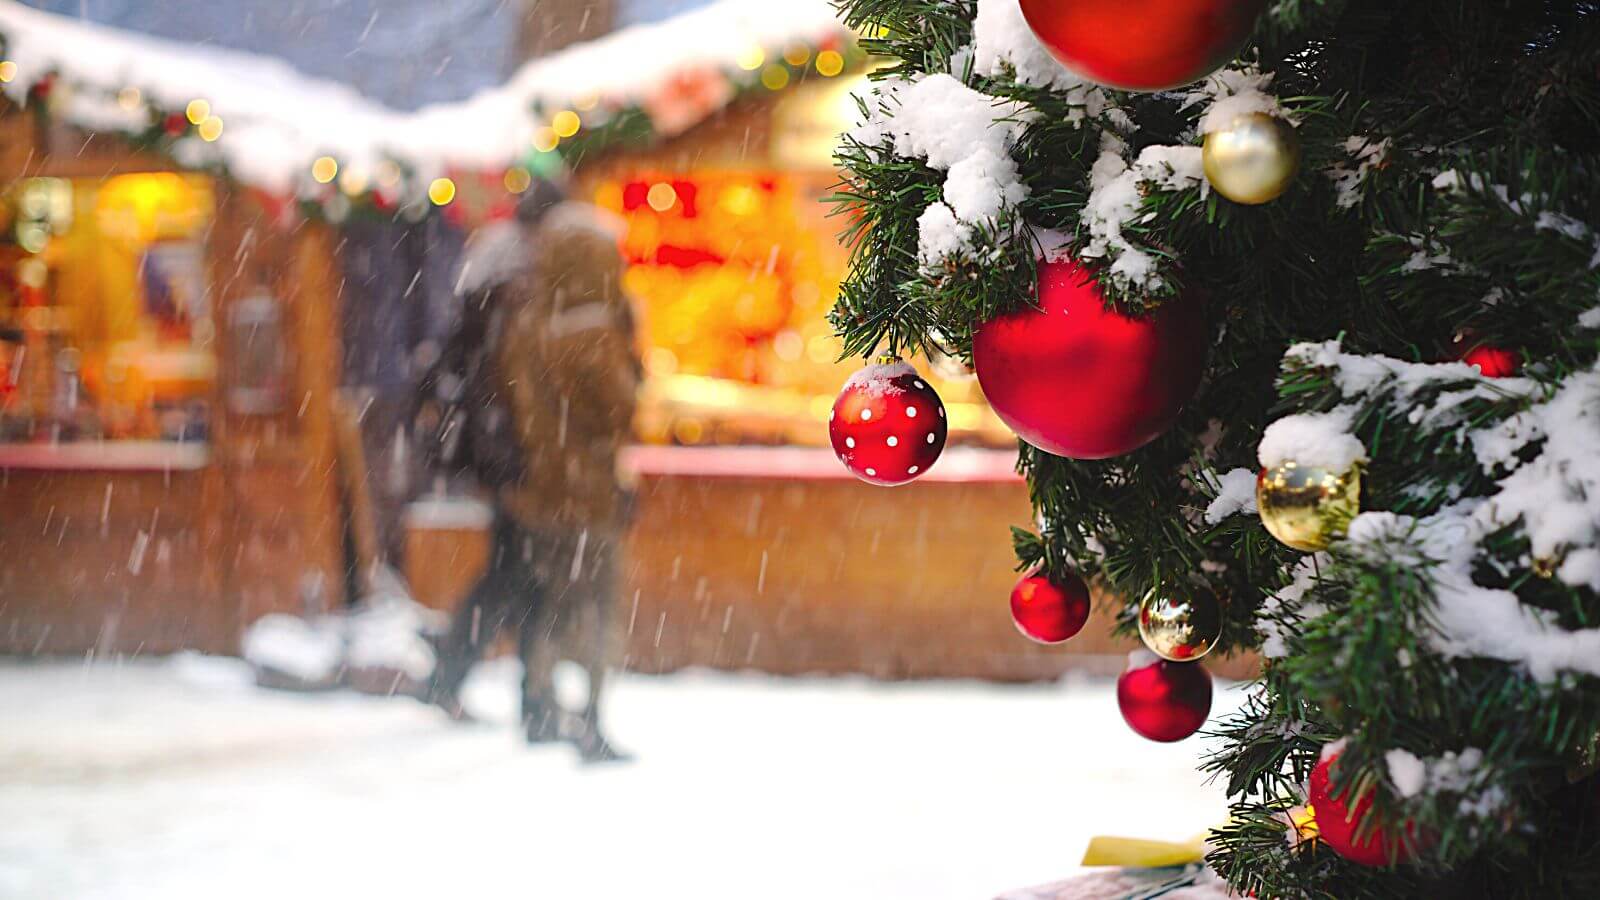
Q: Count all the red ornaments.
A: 7